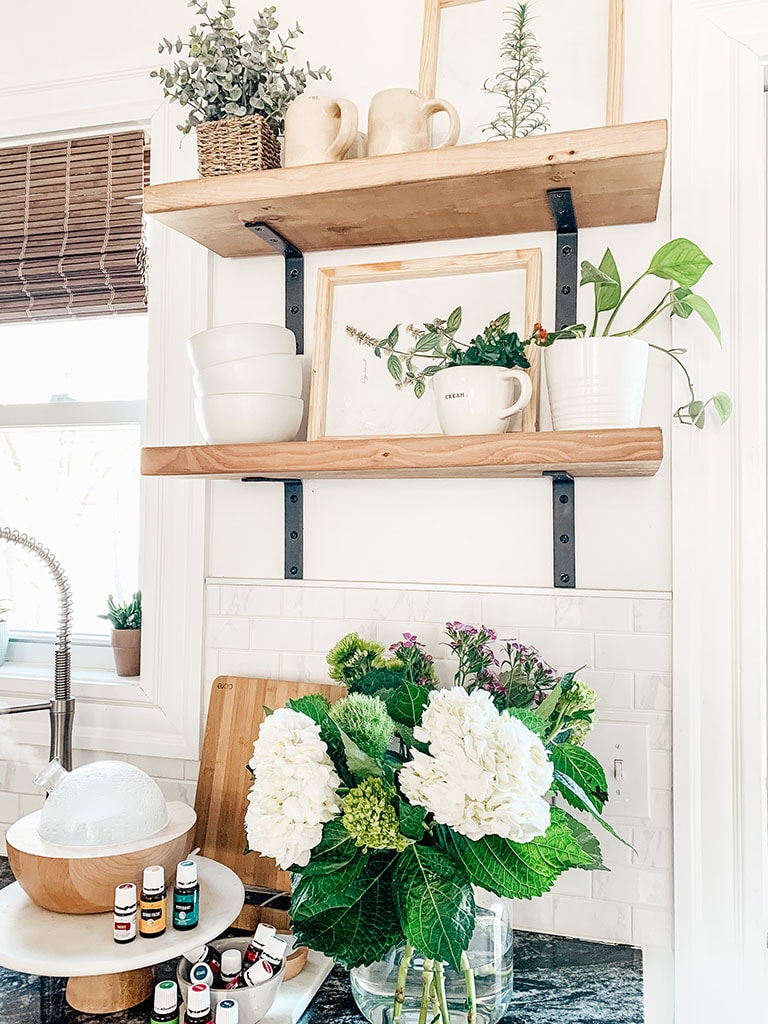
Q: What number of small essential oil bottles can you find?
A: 12